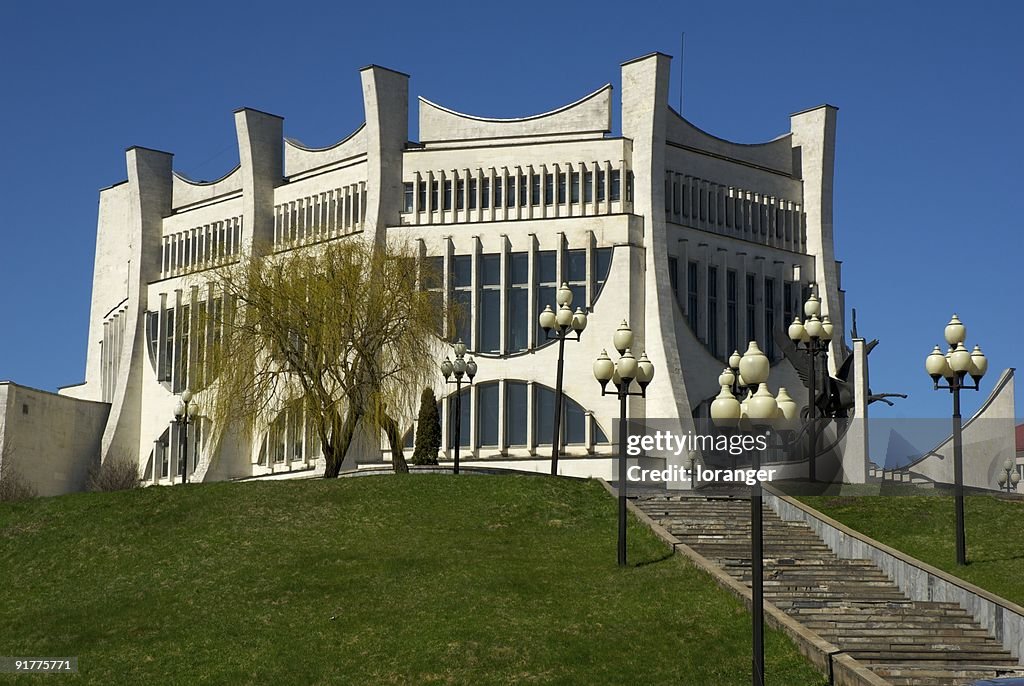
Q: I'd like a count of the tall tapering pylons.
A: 5